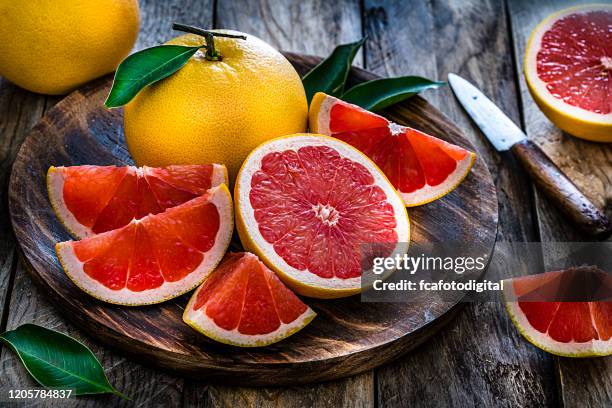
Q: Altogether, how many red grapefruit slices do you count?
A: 5